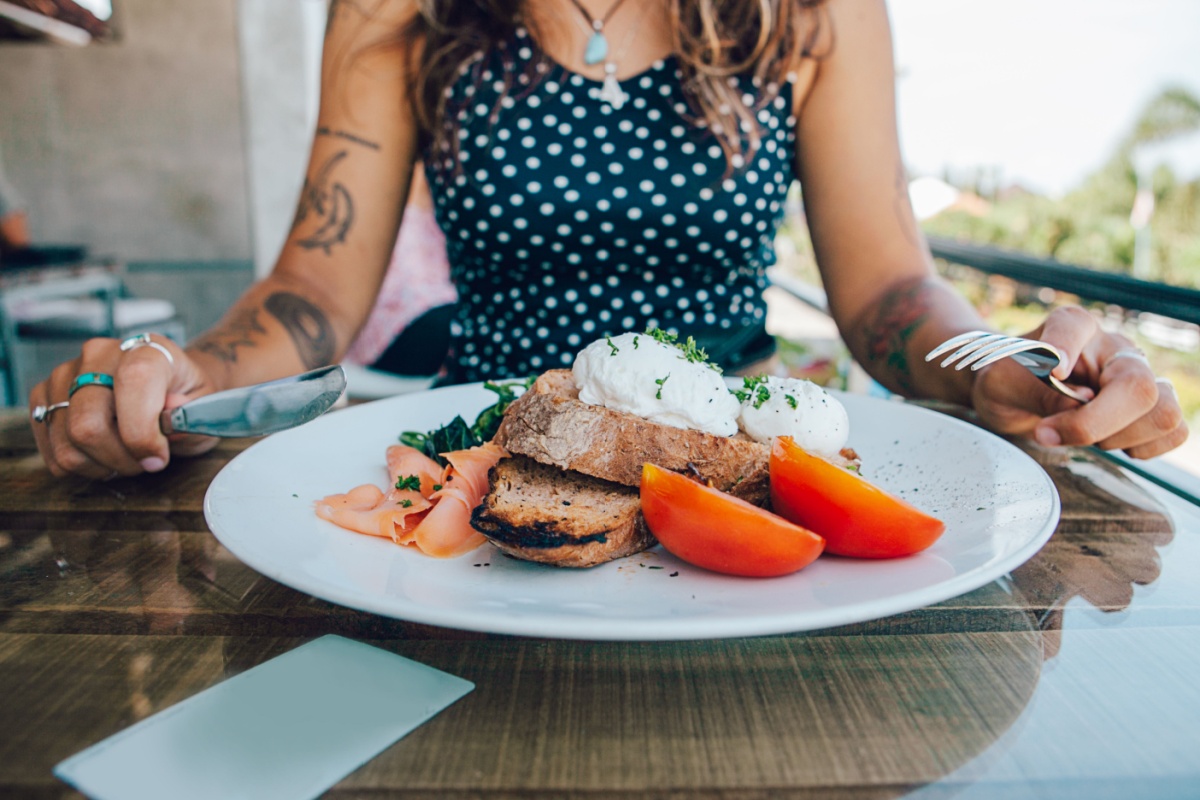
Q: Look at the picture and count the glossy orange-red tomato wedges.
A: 2